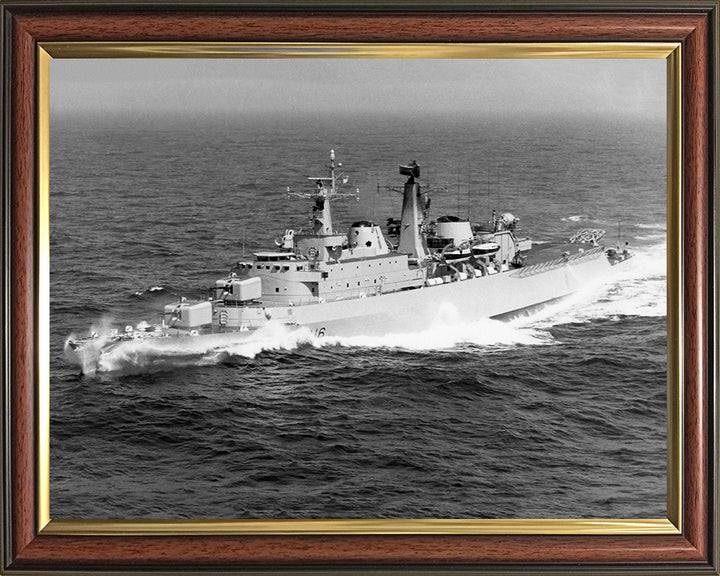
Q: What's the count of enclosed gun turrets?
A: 2